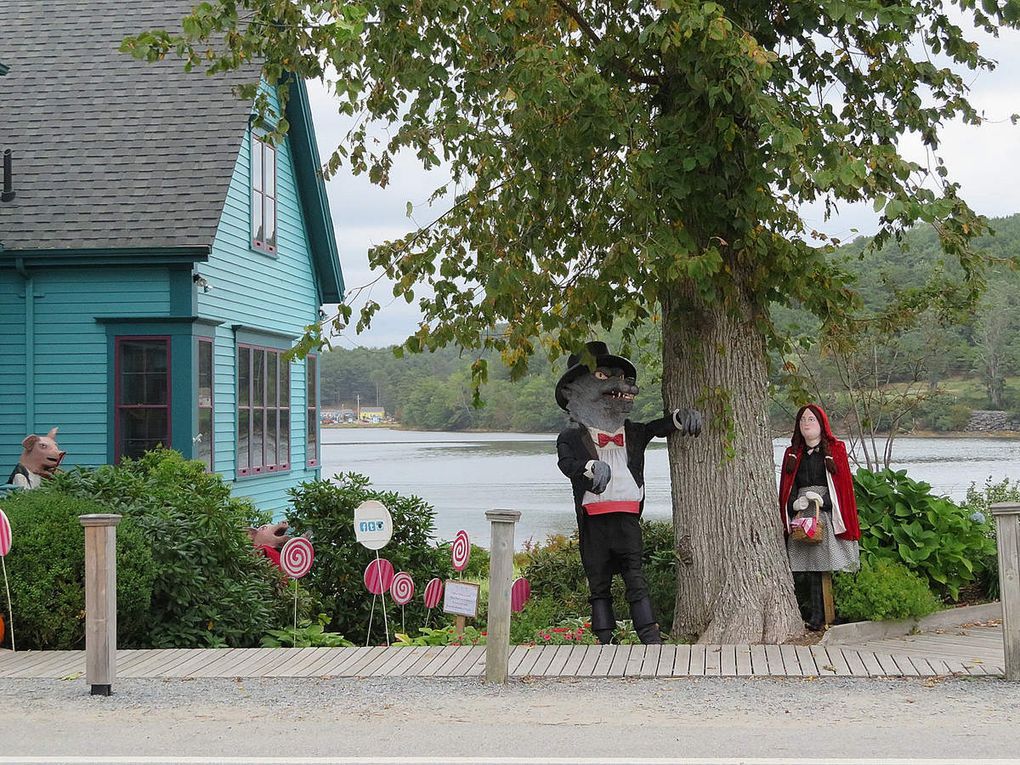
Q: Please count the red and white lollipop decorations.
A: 7